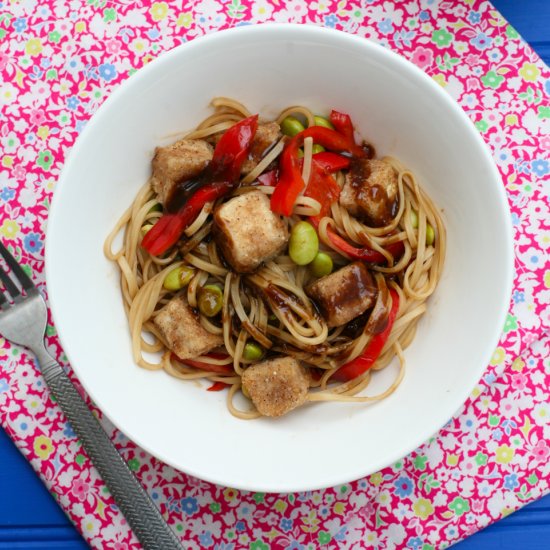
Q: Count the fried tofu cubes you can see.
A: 7